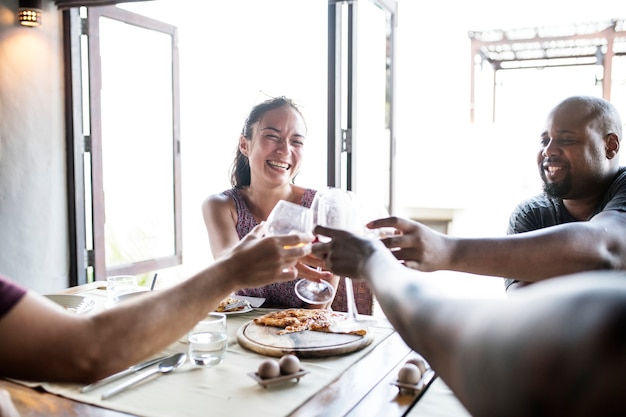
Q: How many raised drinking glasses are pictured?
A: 4